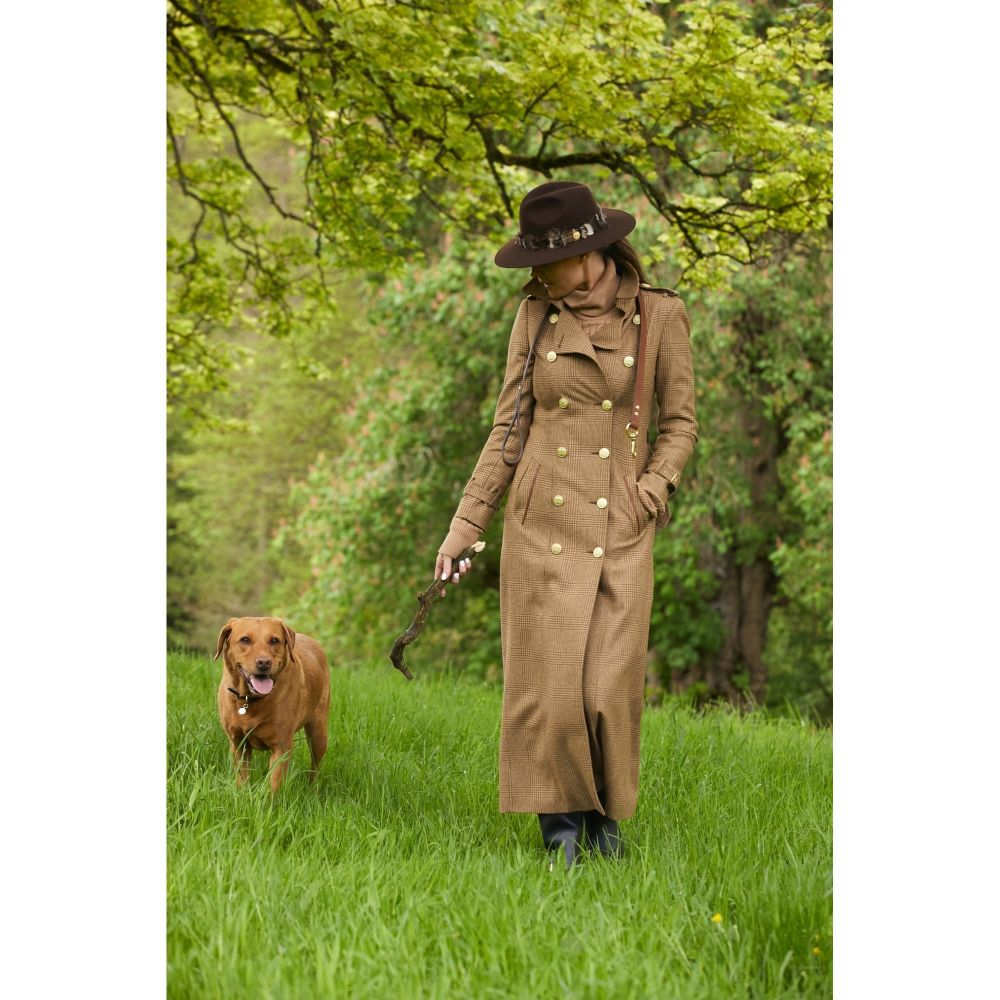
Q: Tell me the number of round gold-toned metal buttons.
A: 12